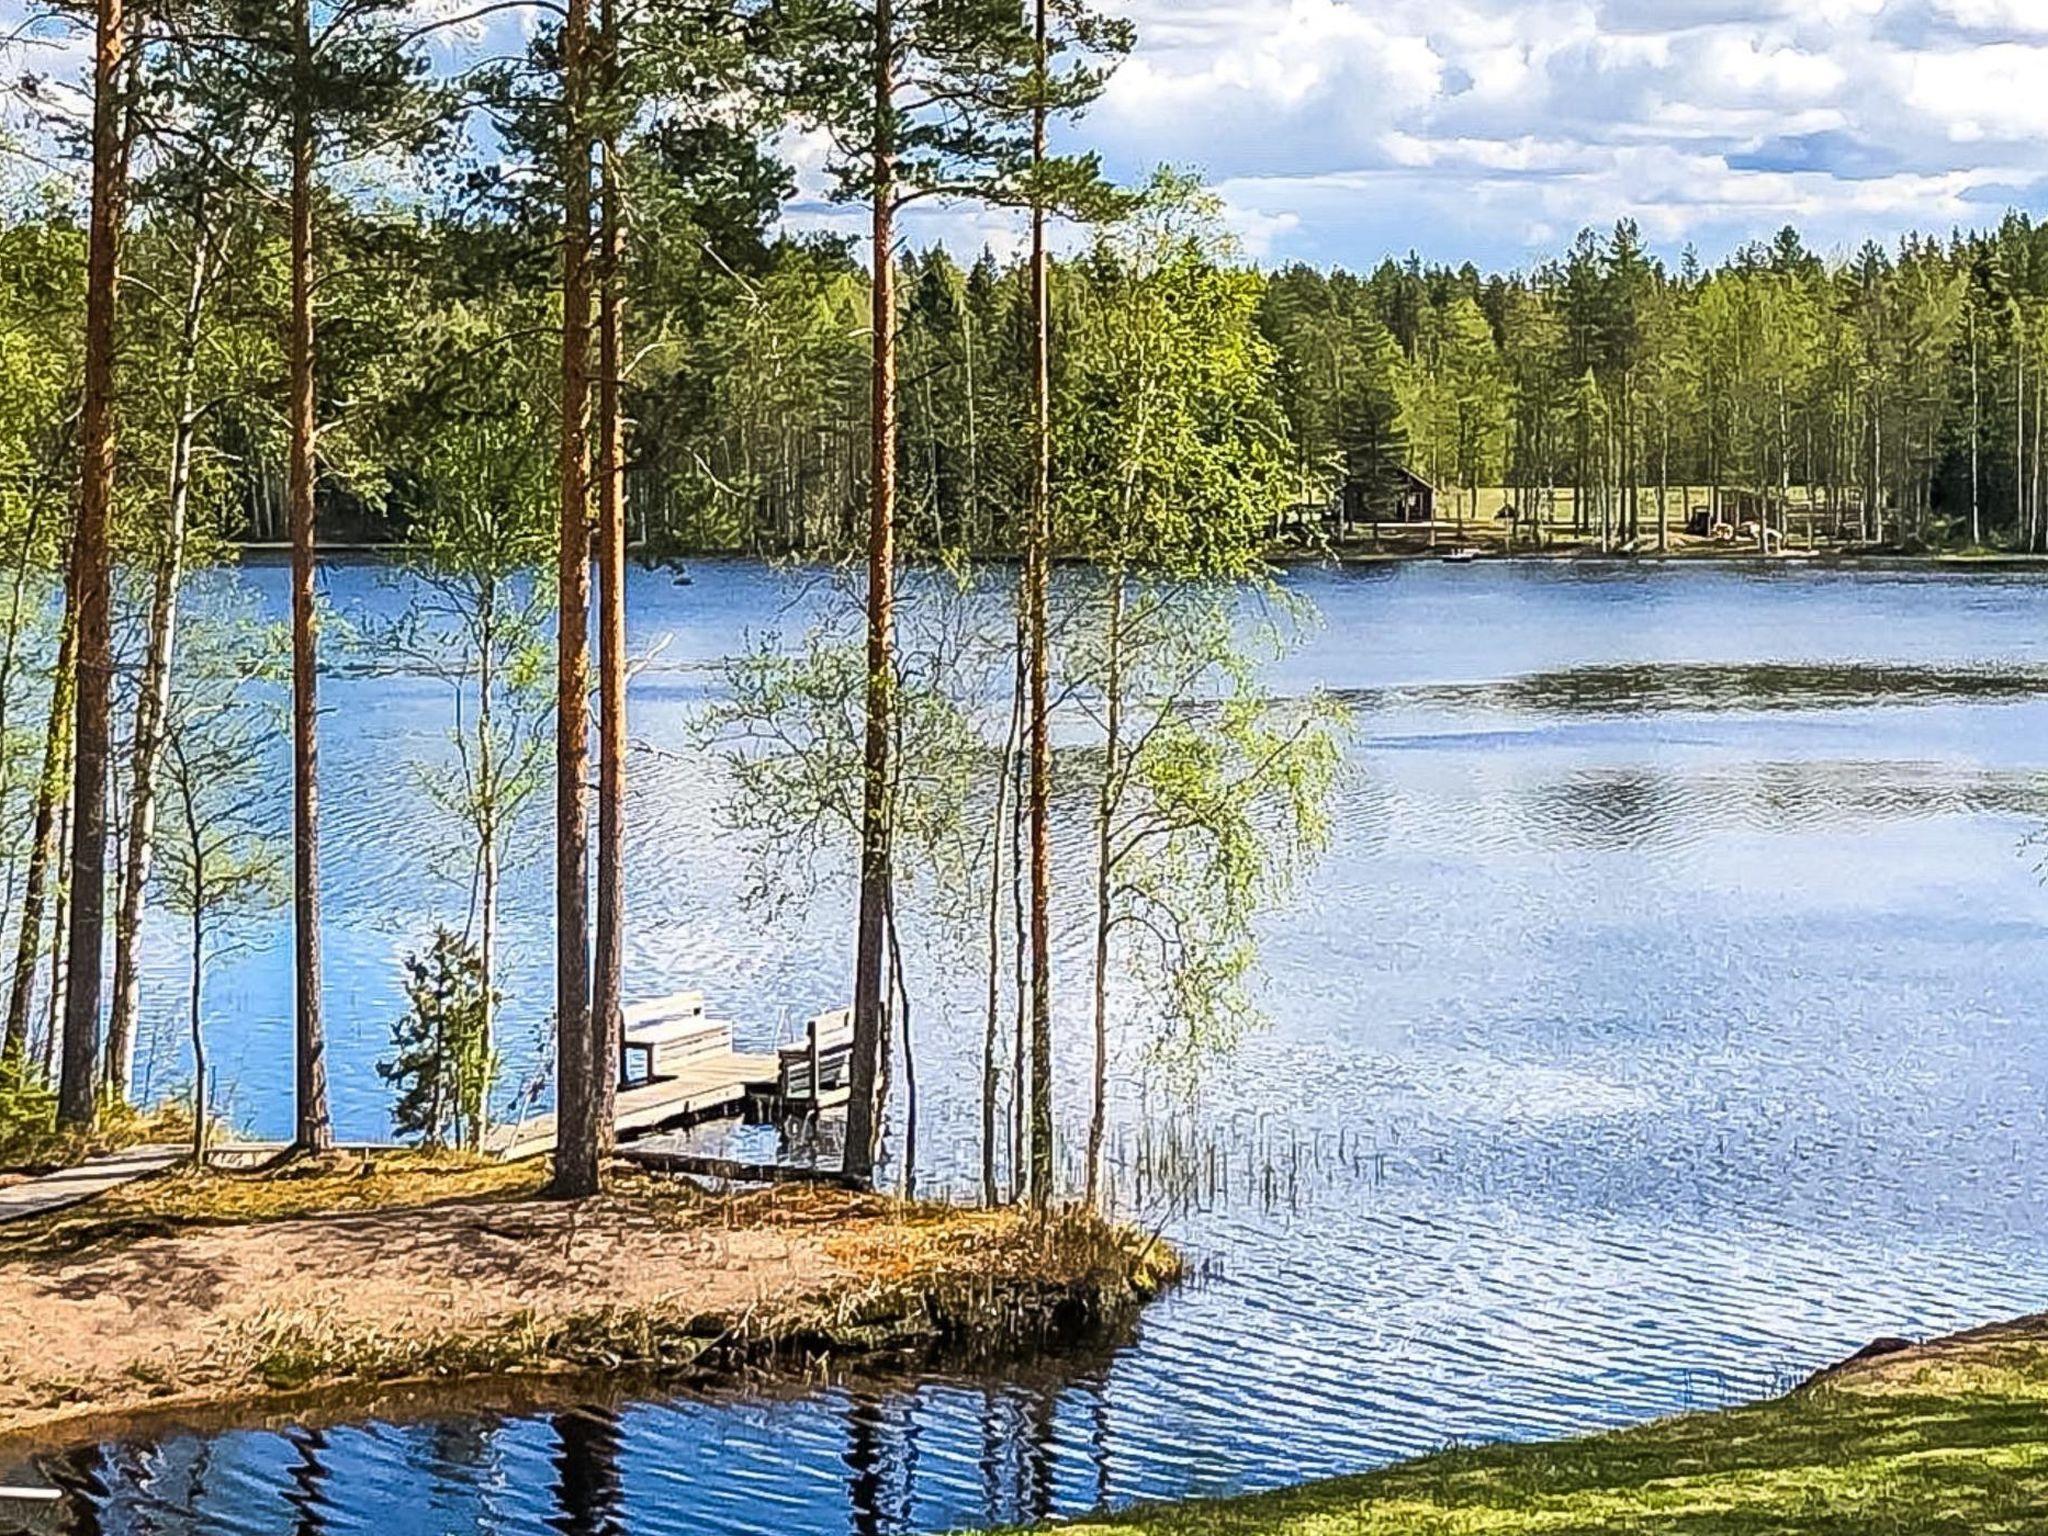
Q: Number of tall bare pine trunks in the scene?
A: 6